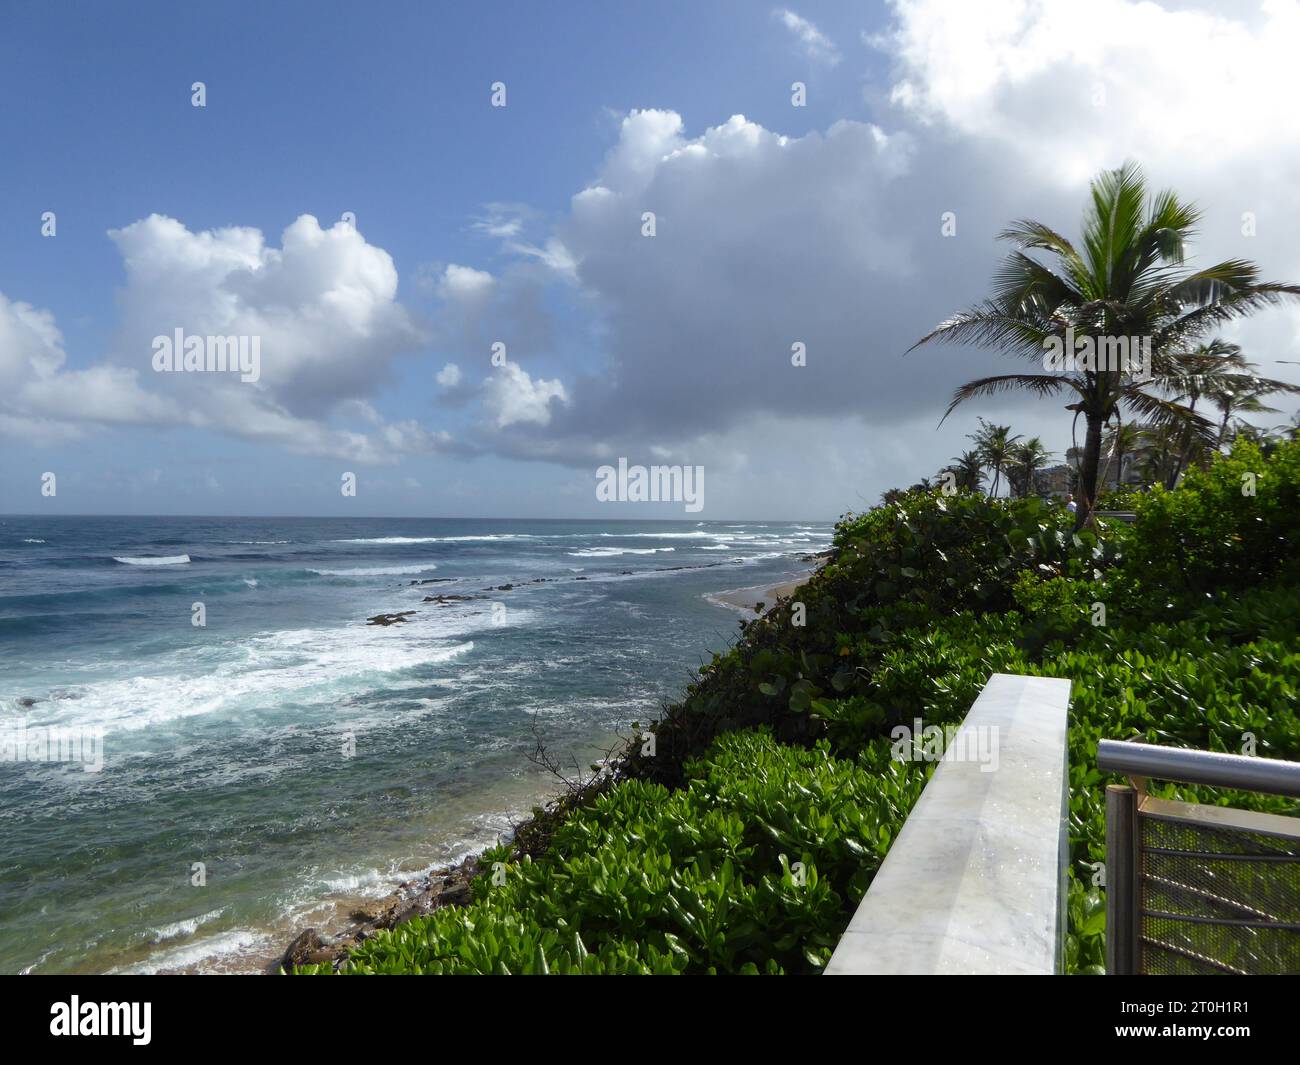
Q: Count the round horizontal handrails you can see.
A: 1